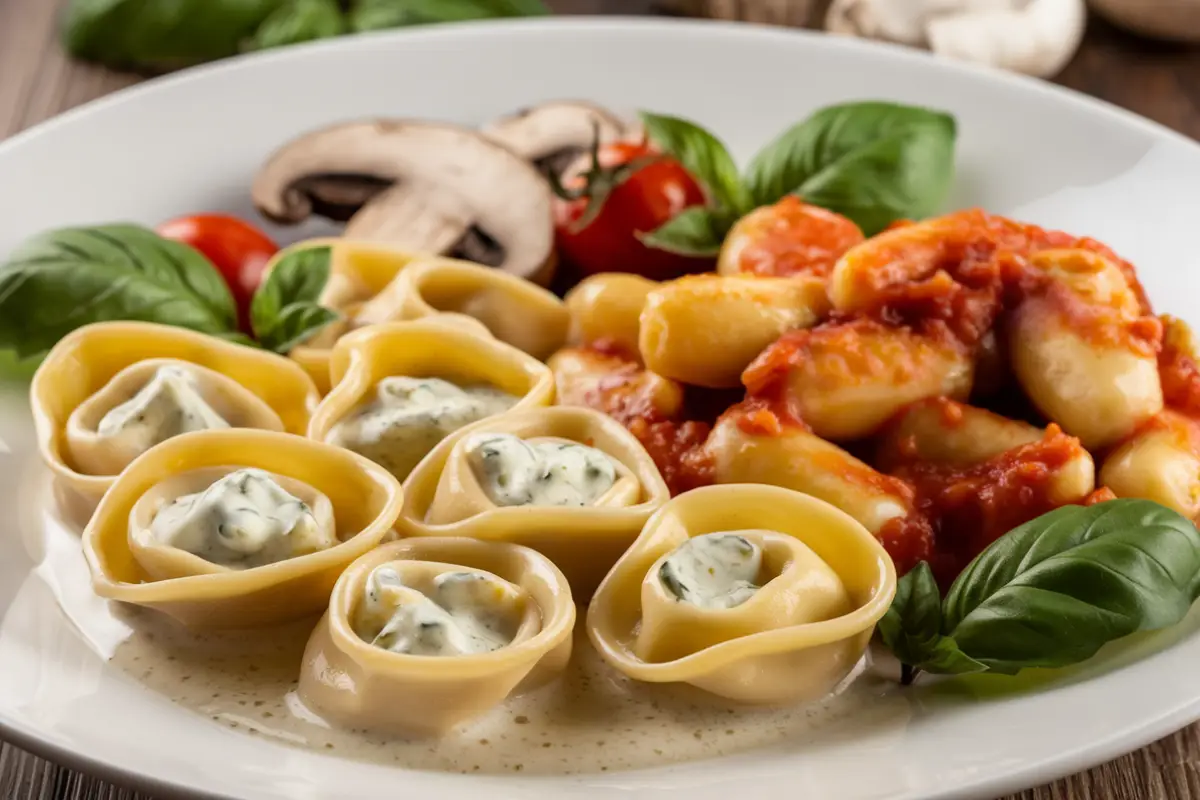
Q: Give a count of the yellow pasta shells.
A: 8